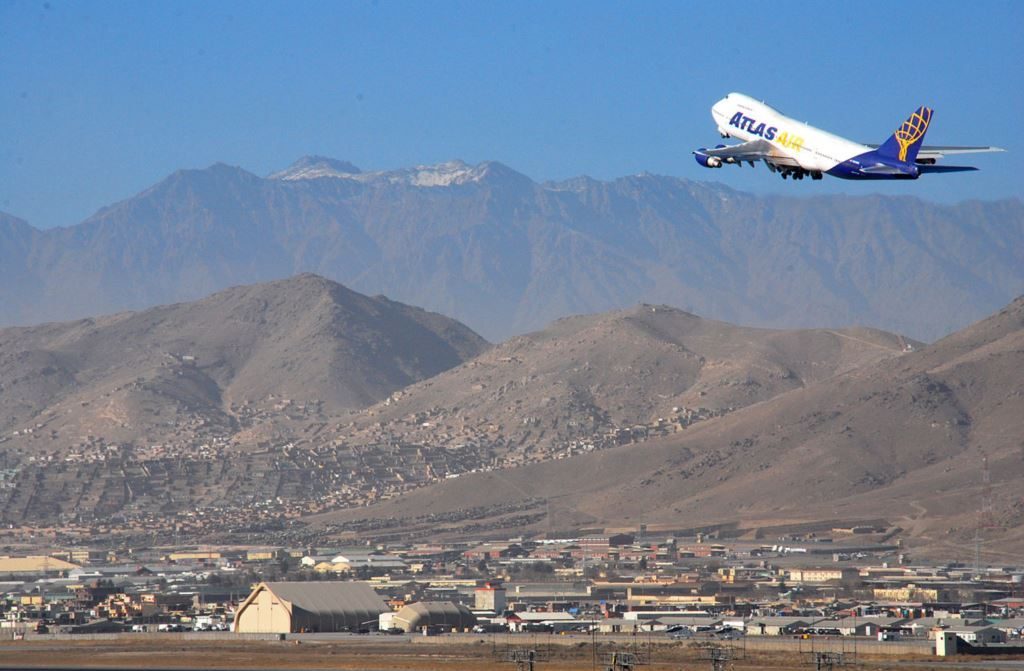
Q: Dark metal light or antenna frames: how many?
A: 4